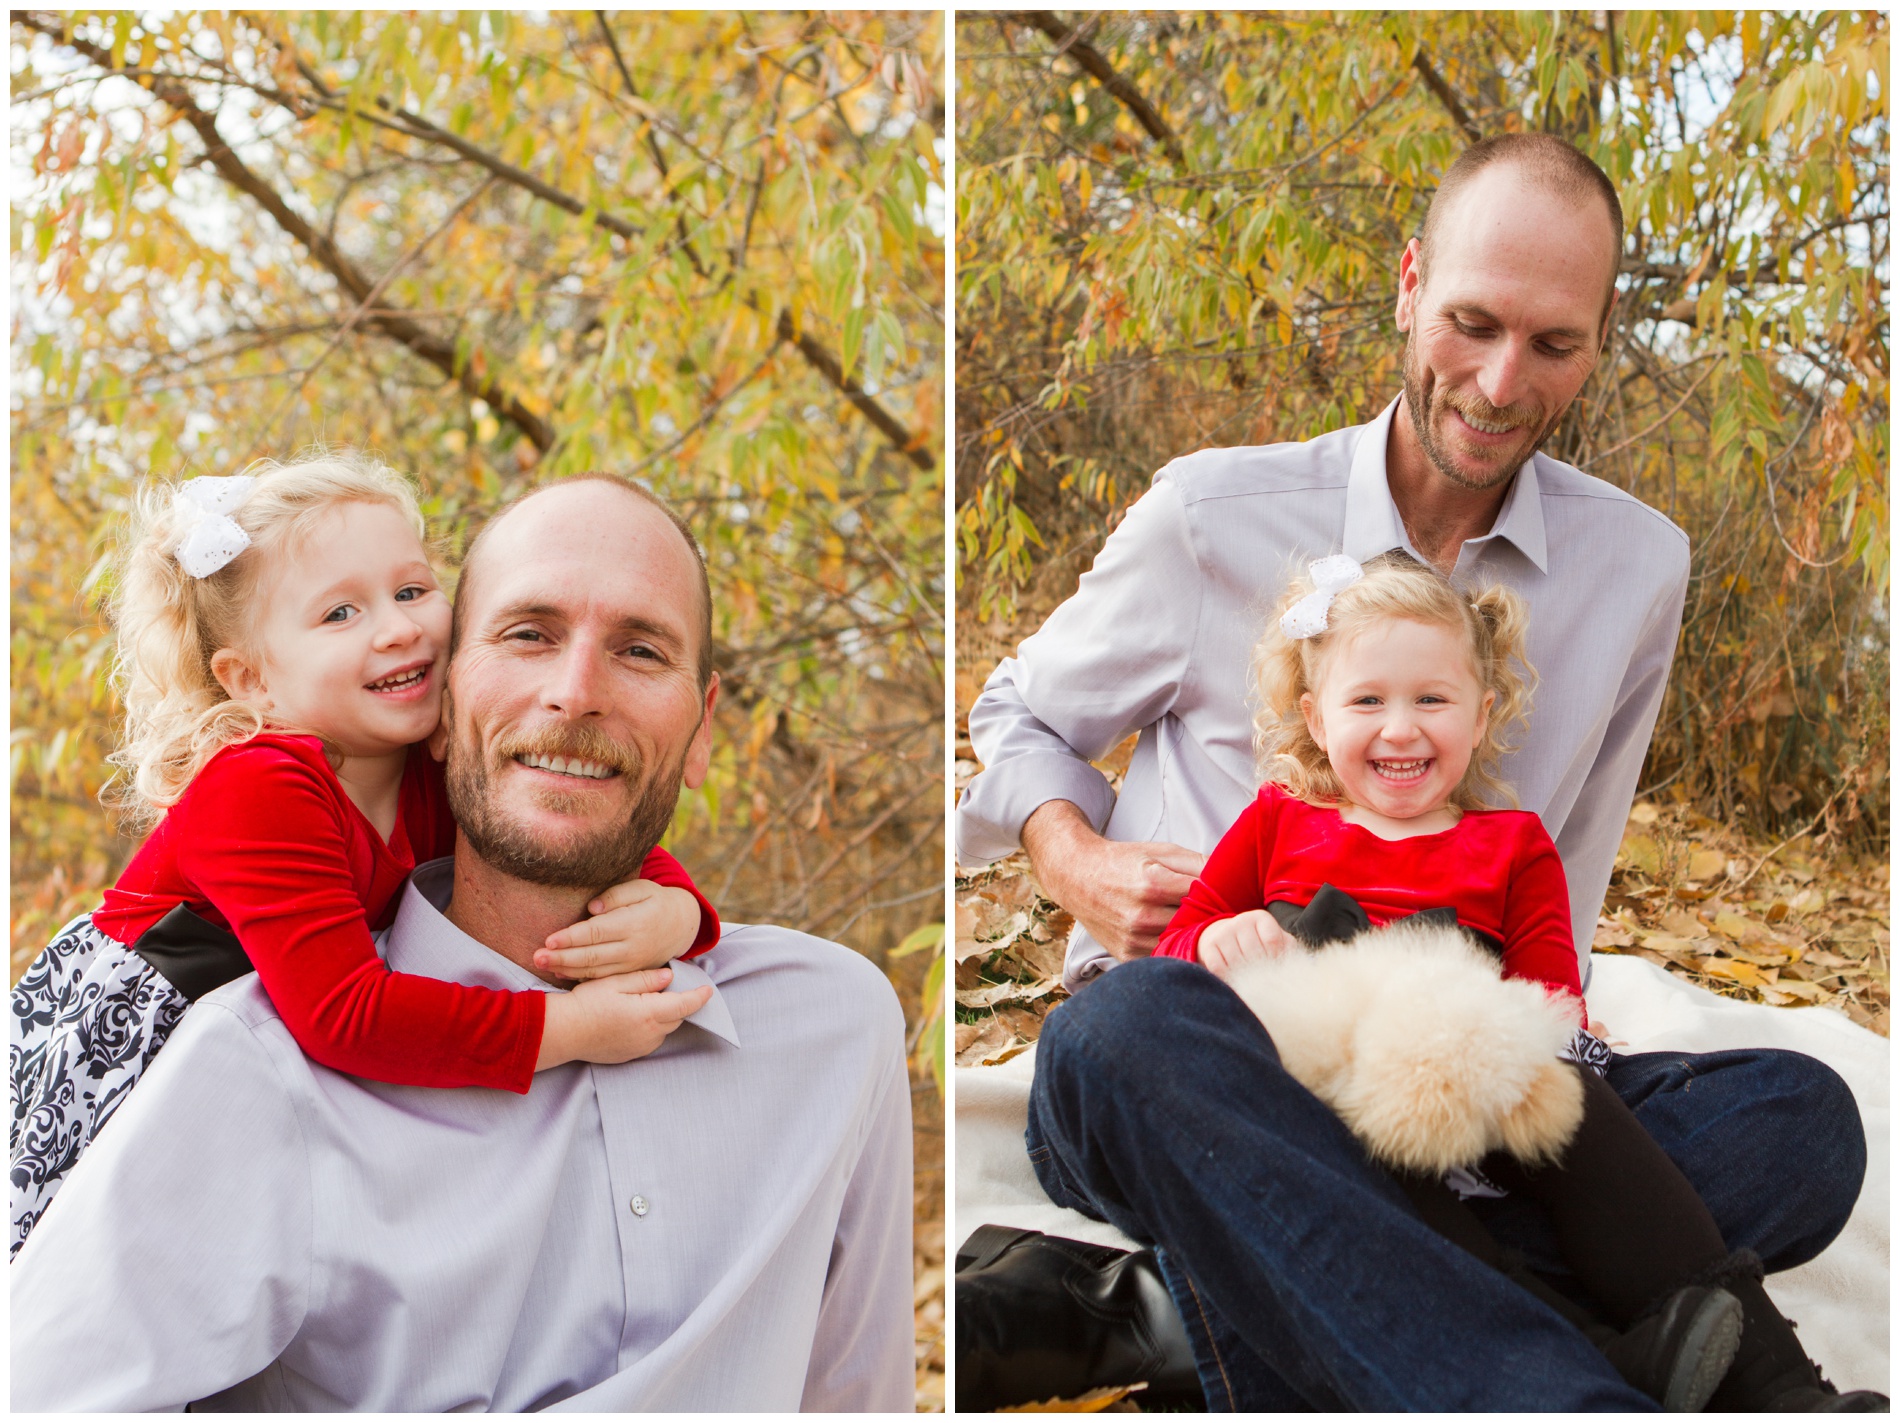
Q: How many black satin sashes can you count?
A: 2